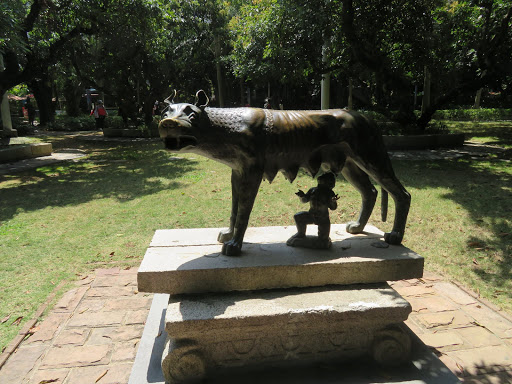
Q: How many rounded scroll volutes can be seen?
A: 2